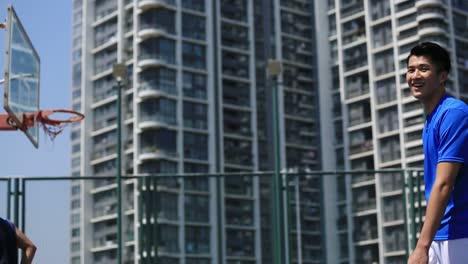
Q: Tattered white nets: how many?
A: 1